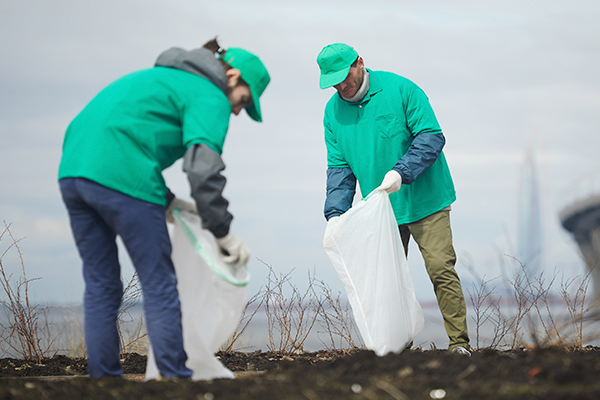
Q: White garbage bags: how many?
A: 2